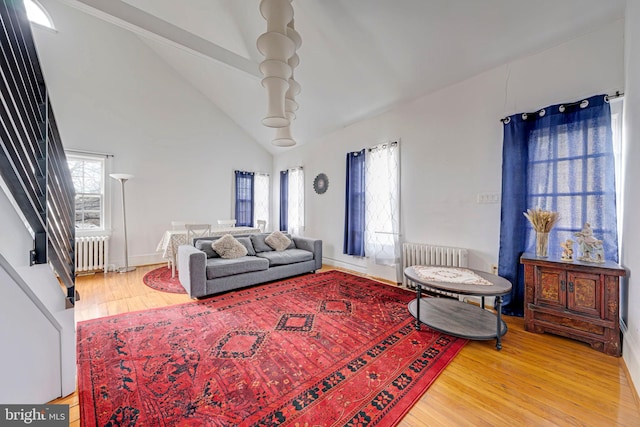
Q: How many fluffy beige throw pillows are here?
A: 2